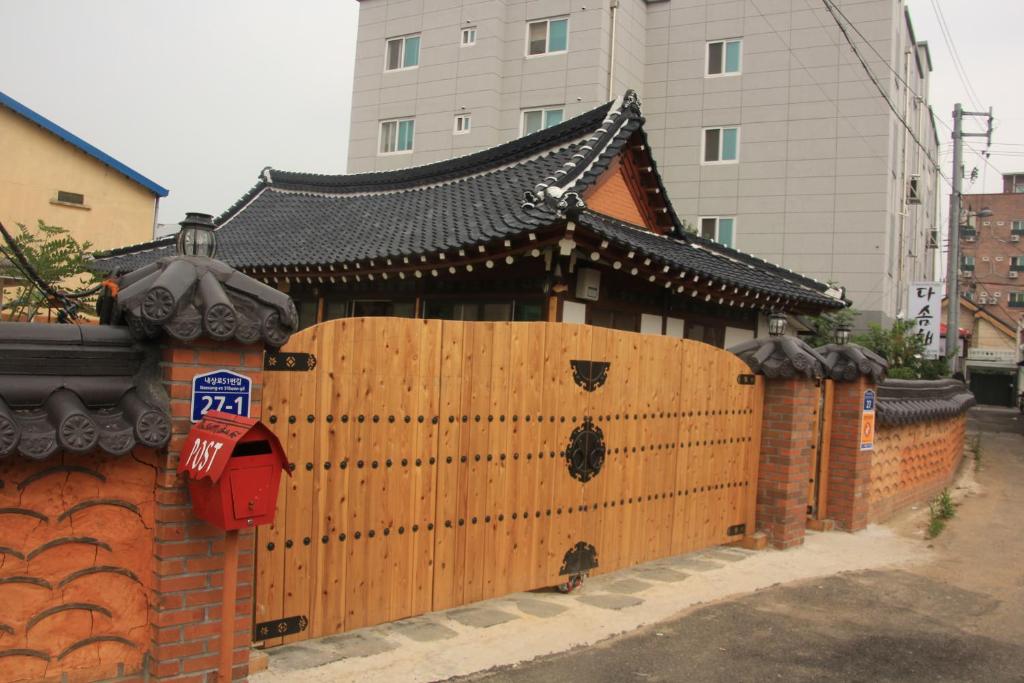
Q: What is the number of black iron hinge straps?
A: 4